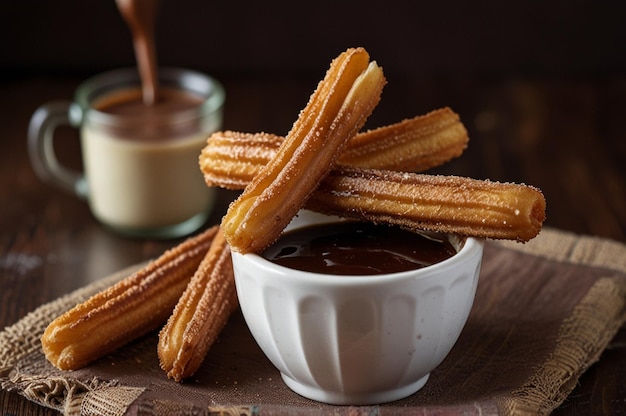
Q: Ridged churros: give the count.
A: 5